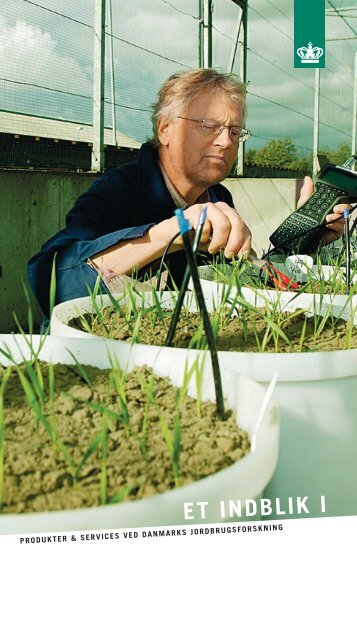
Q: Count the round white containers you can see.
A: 3